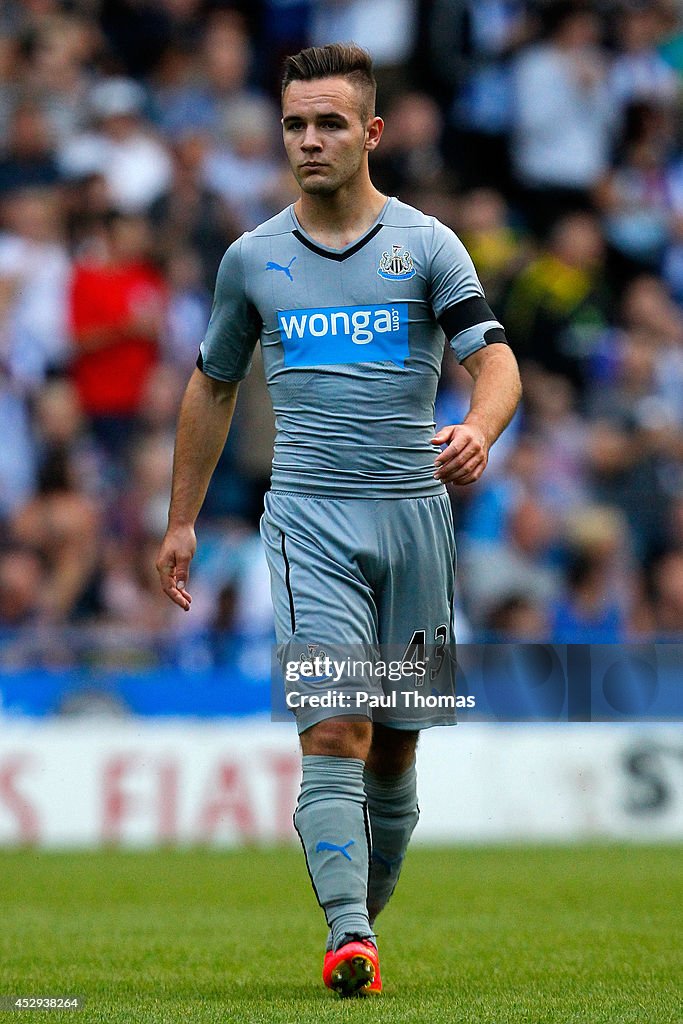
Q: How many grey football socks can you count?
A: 2